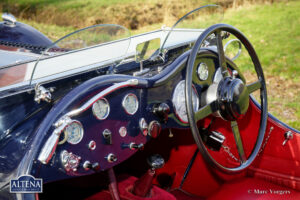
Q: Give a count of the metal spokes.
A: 4